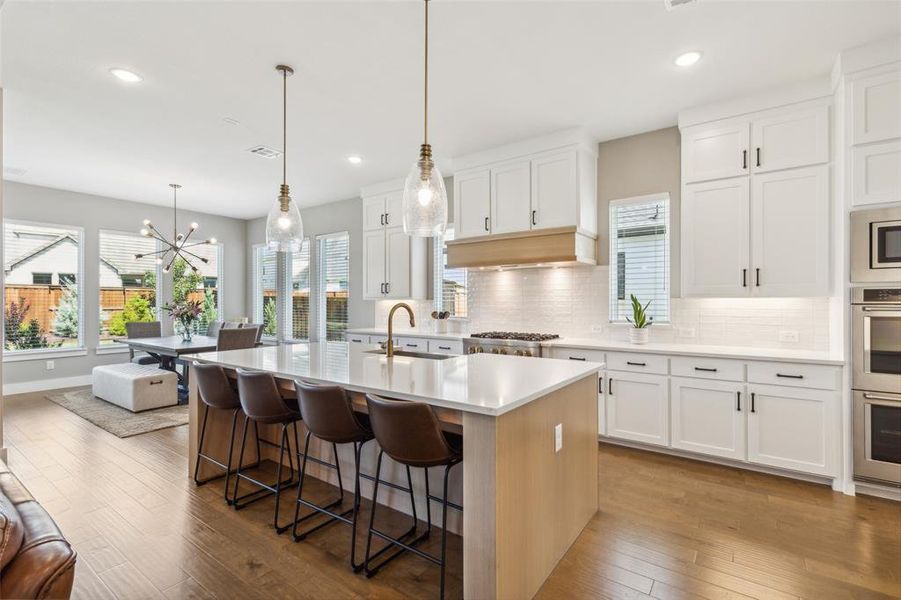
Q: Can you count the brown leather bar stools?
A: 4